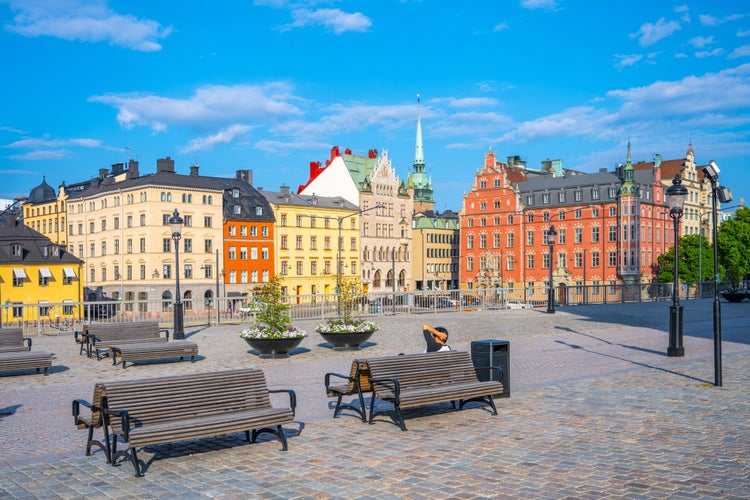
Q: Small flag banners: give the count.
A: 0